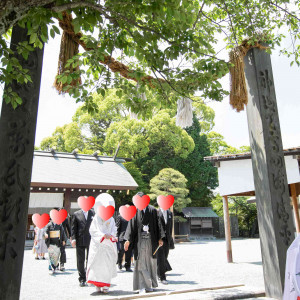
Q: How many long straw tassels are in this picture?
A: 2